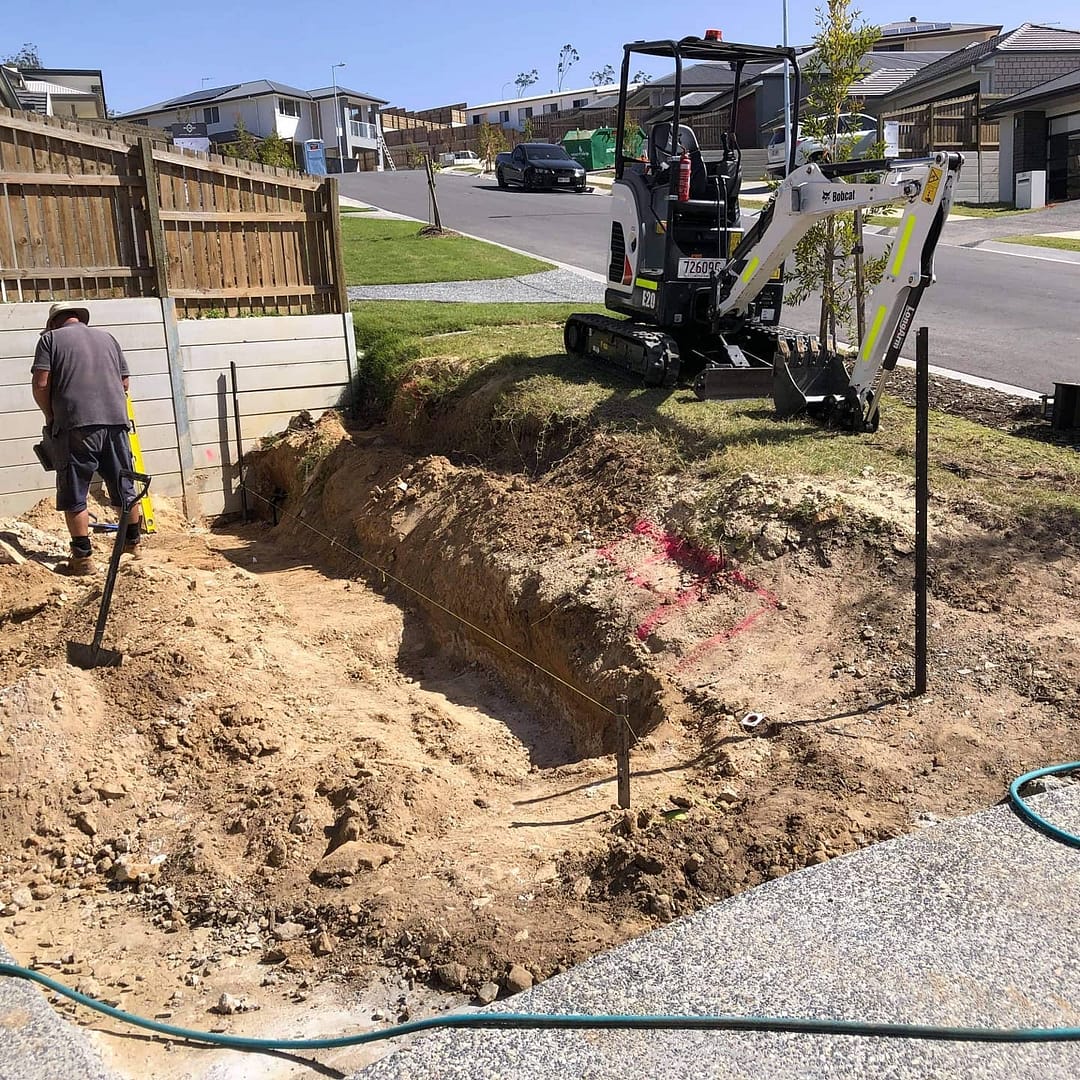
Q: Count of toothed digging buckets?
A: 1